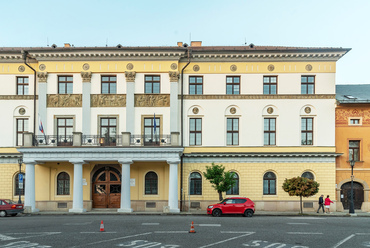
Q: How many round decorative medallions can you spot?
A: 14